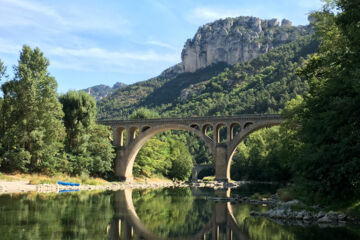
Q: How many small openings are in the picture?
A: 8